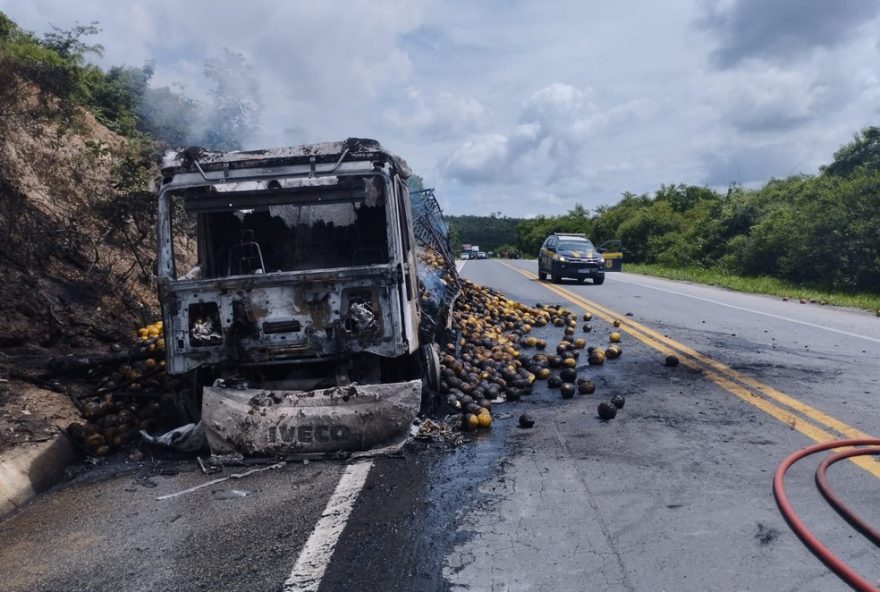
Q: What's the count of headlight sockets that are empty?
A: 2